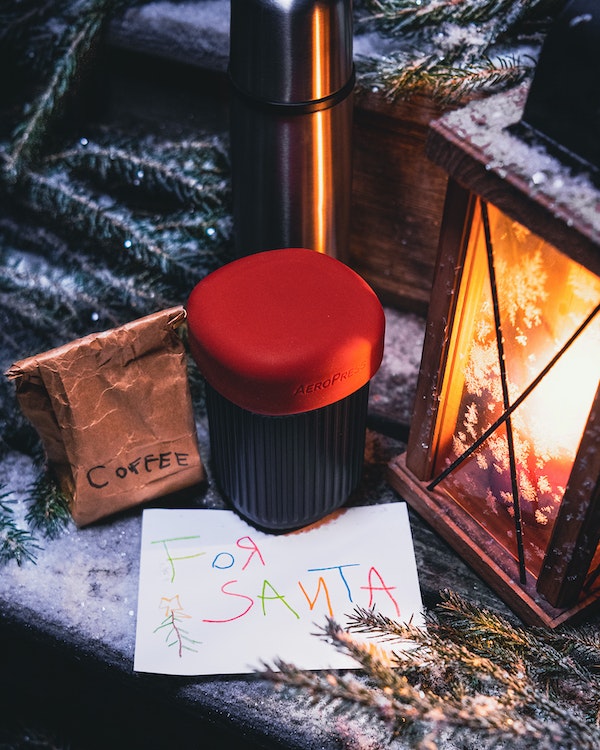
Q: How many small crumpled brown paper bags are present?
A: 1